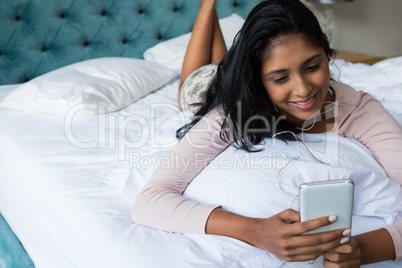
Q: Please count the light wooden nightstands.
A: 1